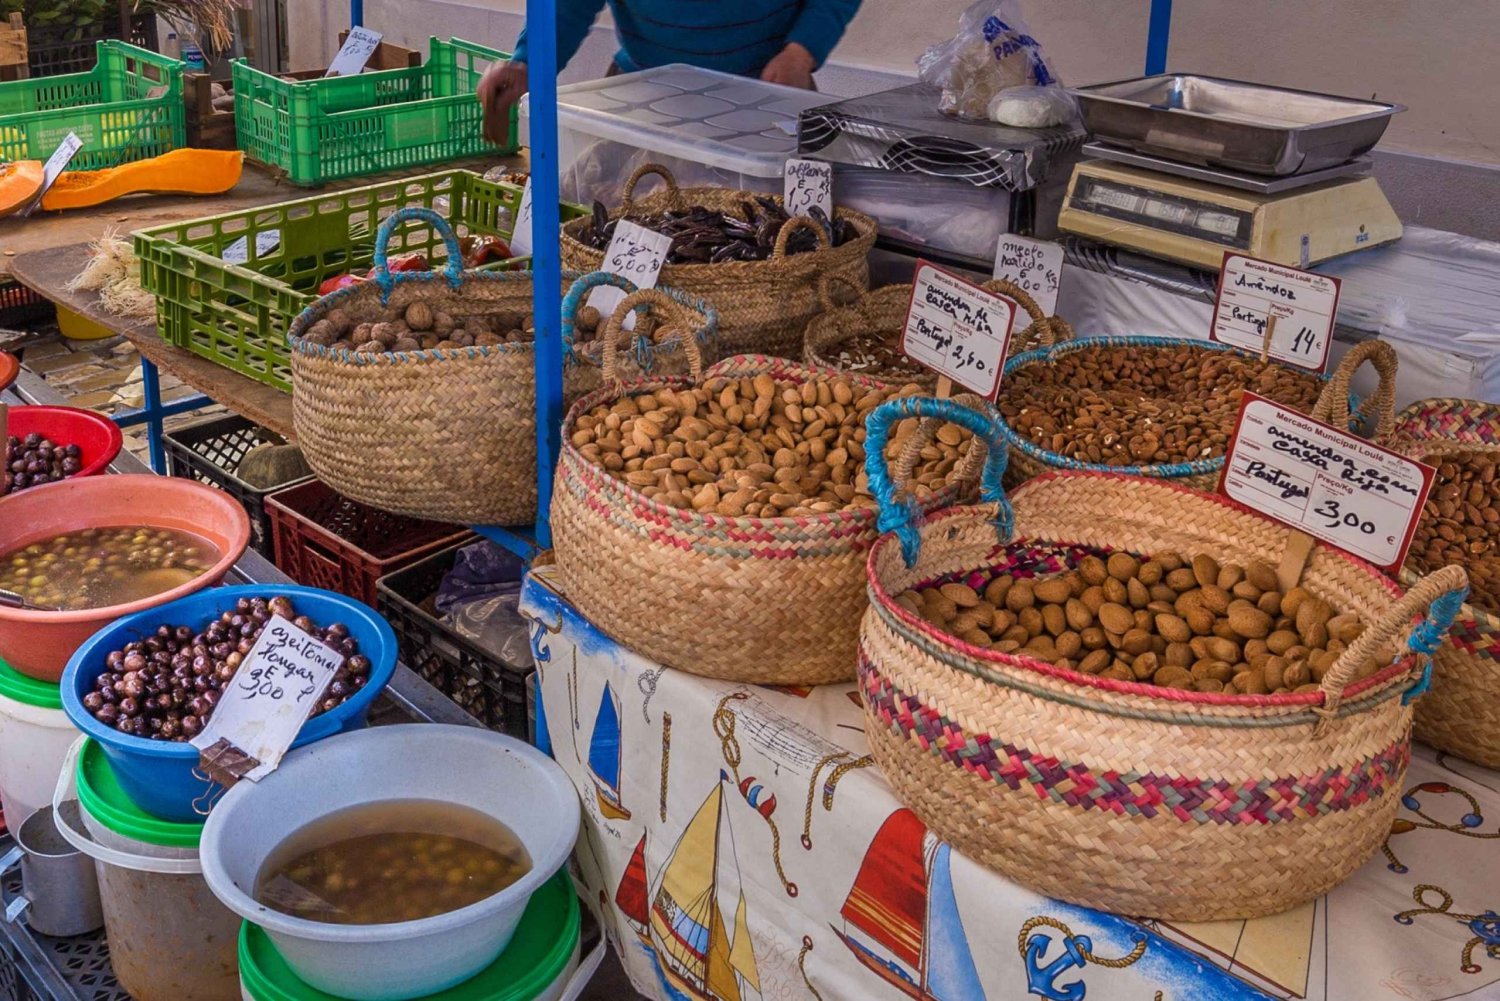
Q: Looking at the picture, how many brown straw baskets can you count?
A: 7